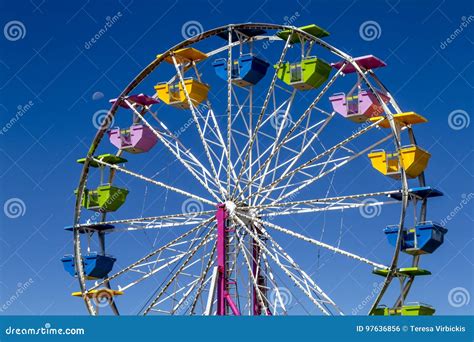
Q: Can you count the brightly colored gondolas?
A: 10